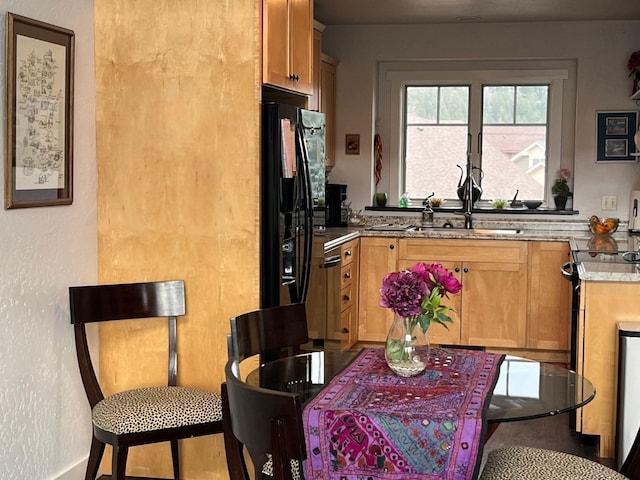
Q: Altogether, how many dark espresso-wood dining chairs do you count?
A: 4